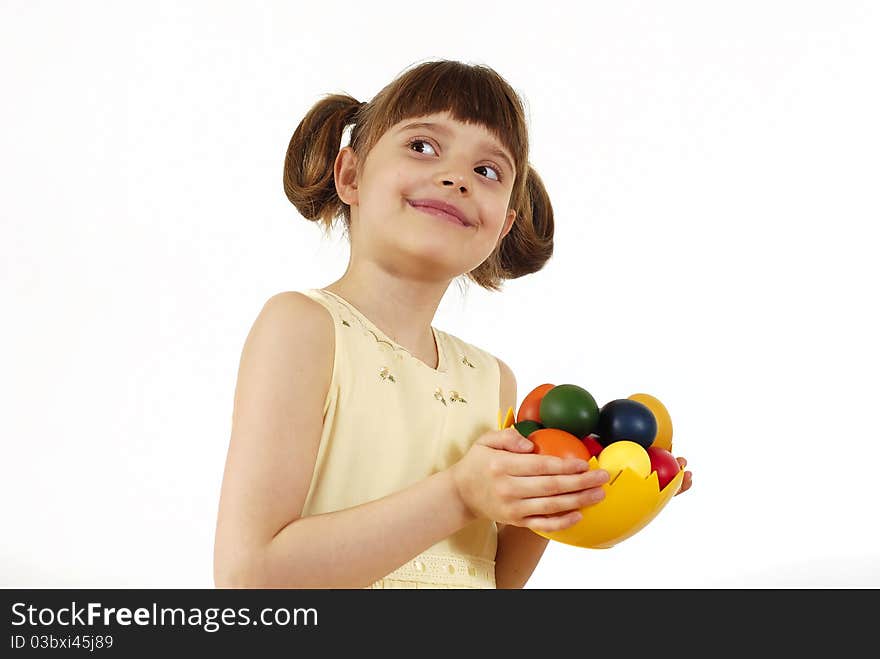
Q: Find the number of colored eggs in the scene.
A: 9